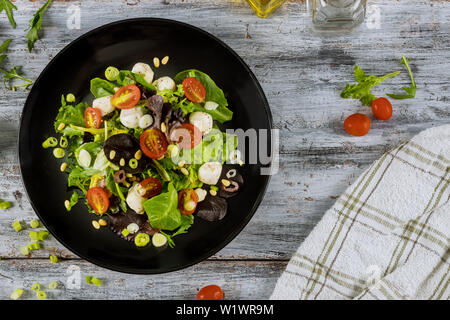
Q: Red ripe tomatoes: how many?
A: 11